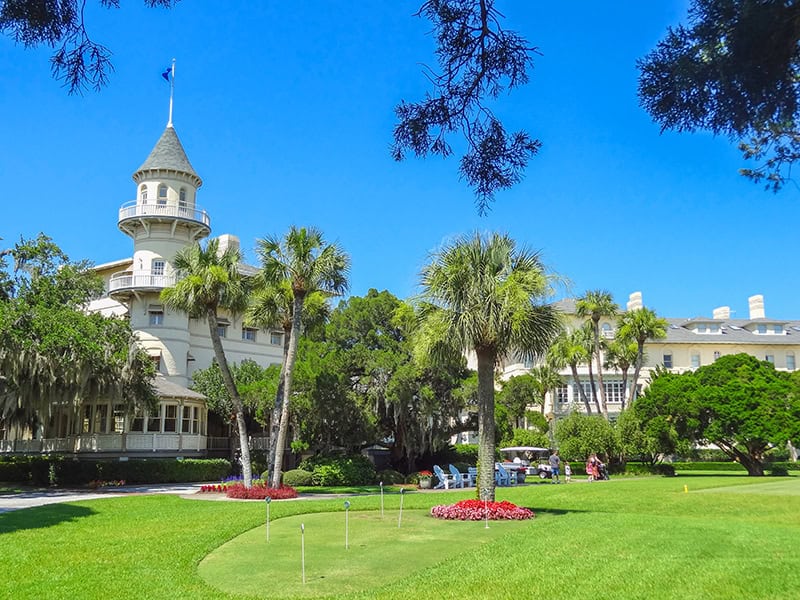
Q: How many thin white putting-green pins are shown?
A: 6